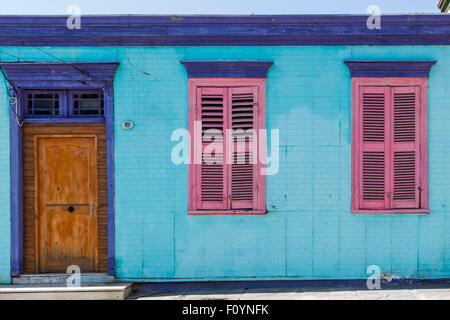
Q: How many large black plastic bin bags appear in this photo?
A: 0